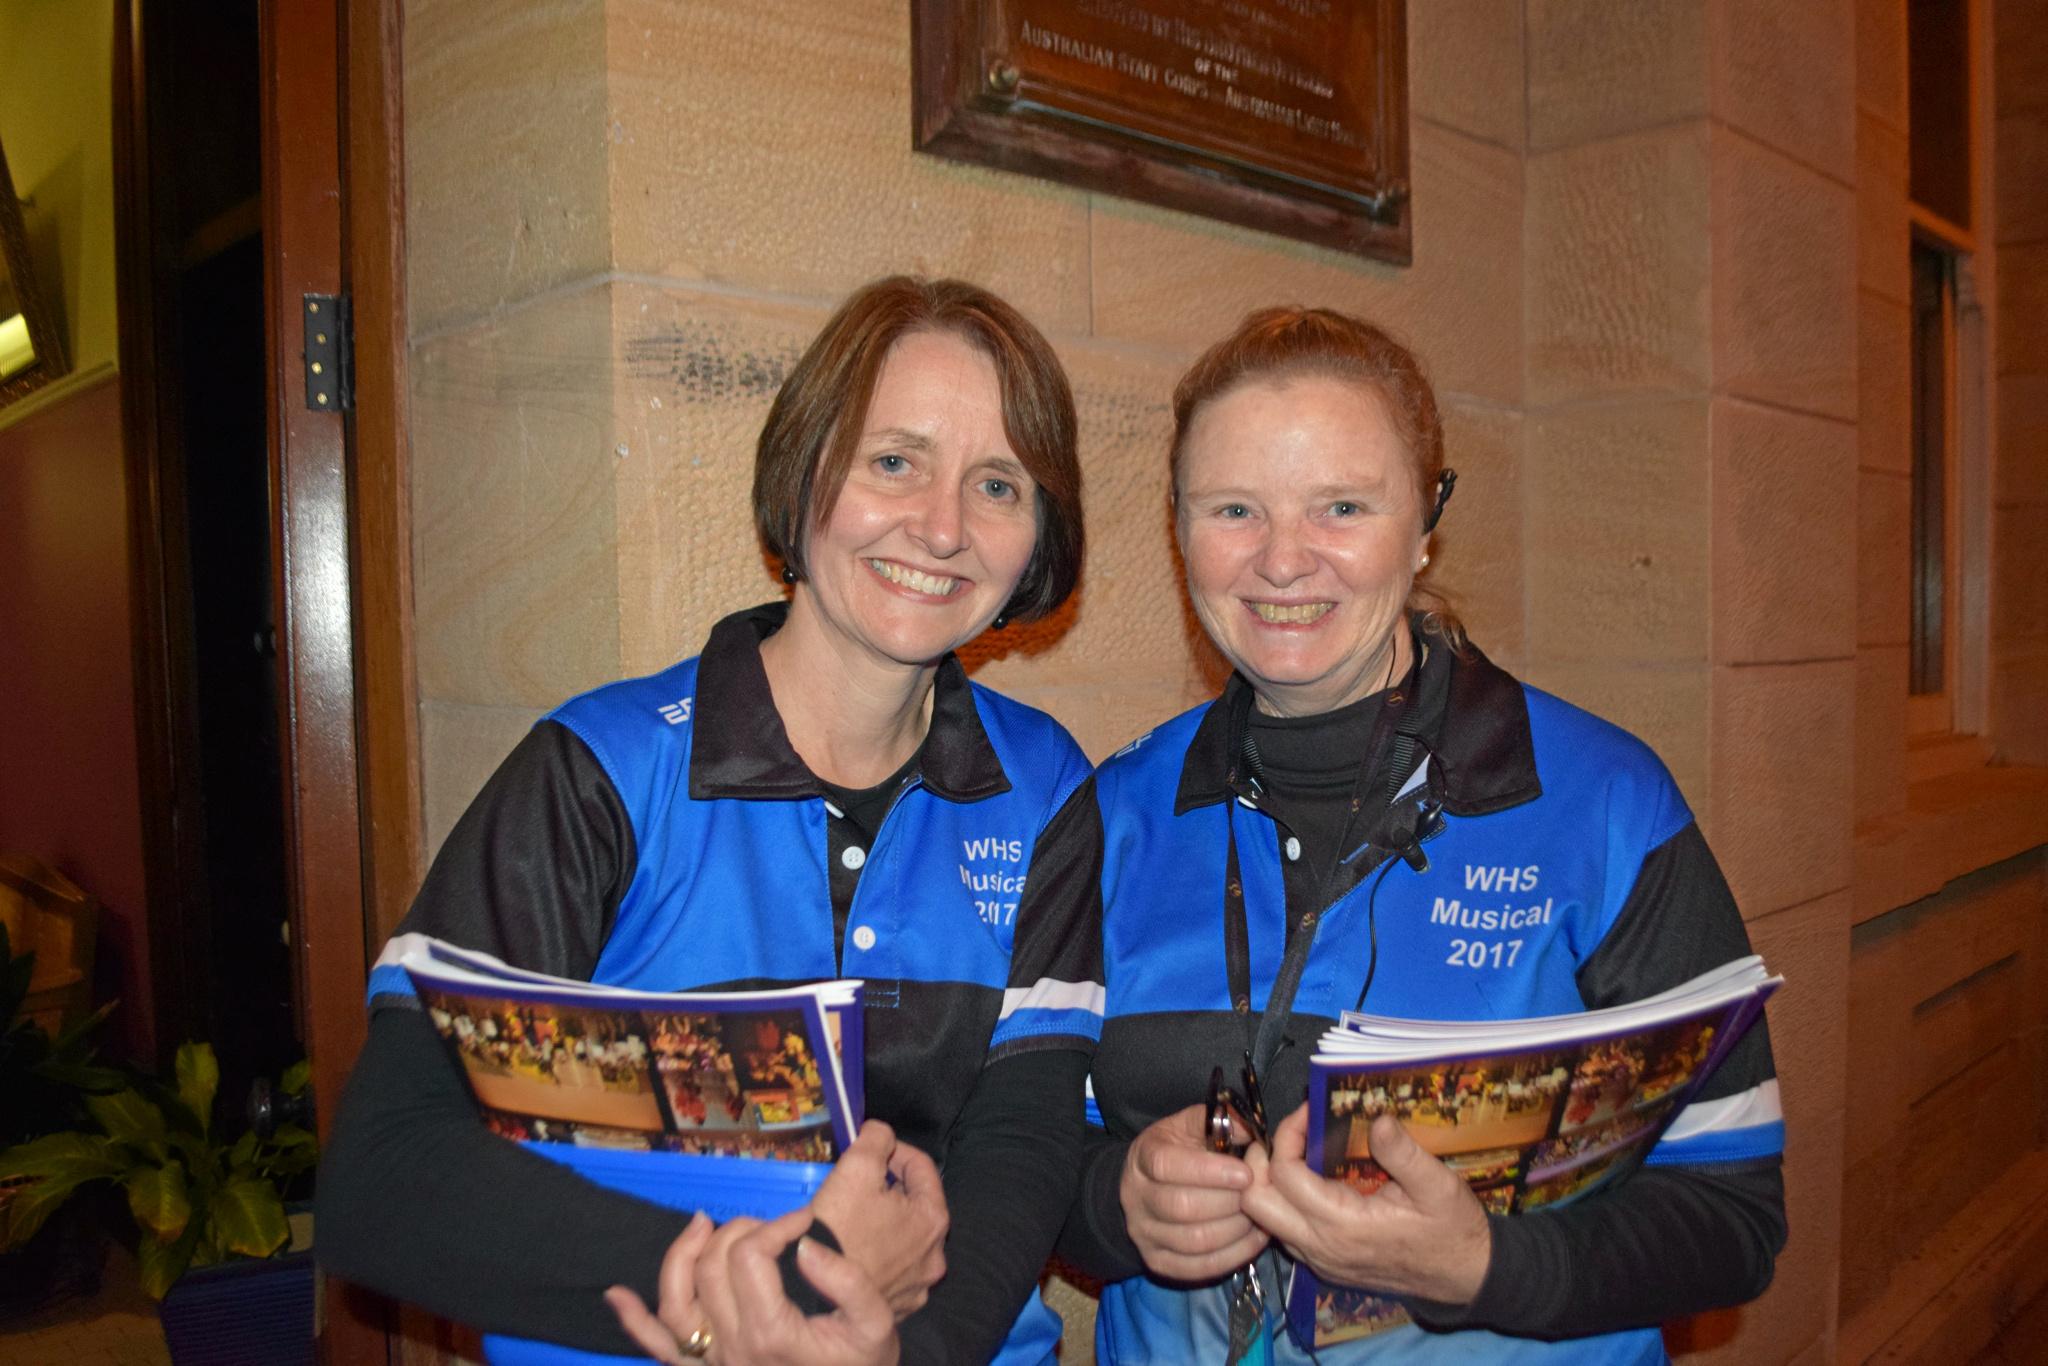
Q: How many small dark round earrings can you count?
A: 2